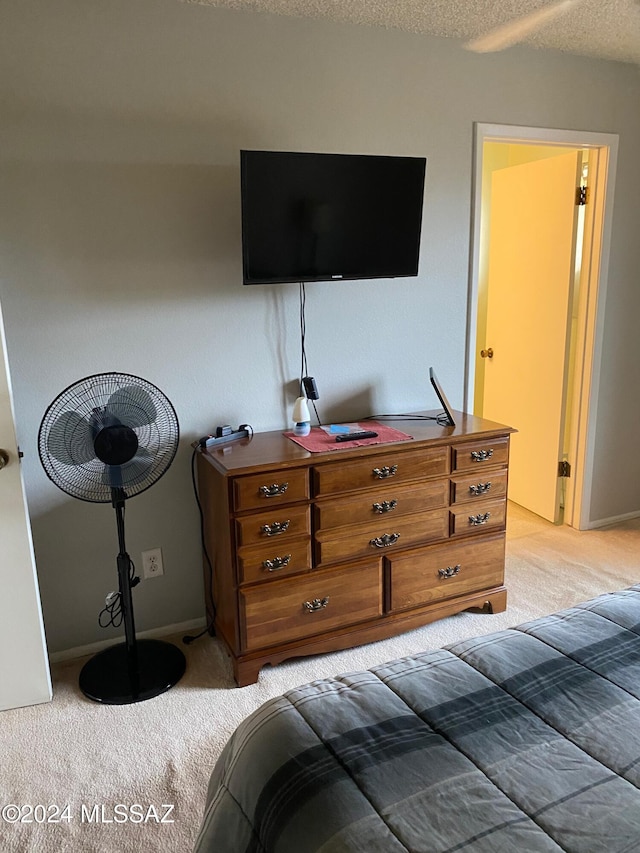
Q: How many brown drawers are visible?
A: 11